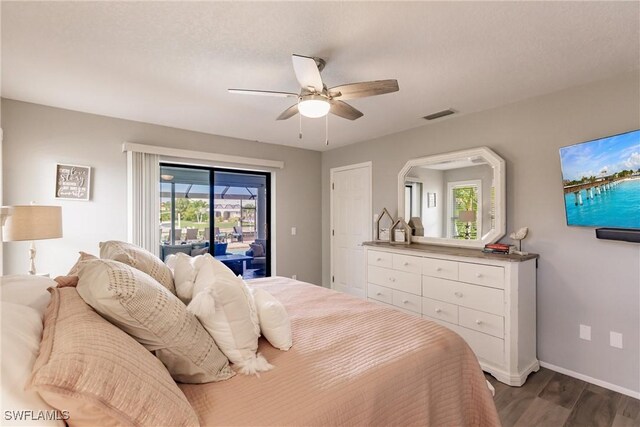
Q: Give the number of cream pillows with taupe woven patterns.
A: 2